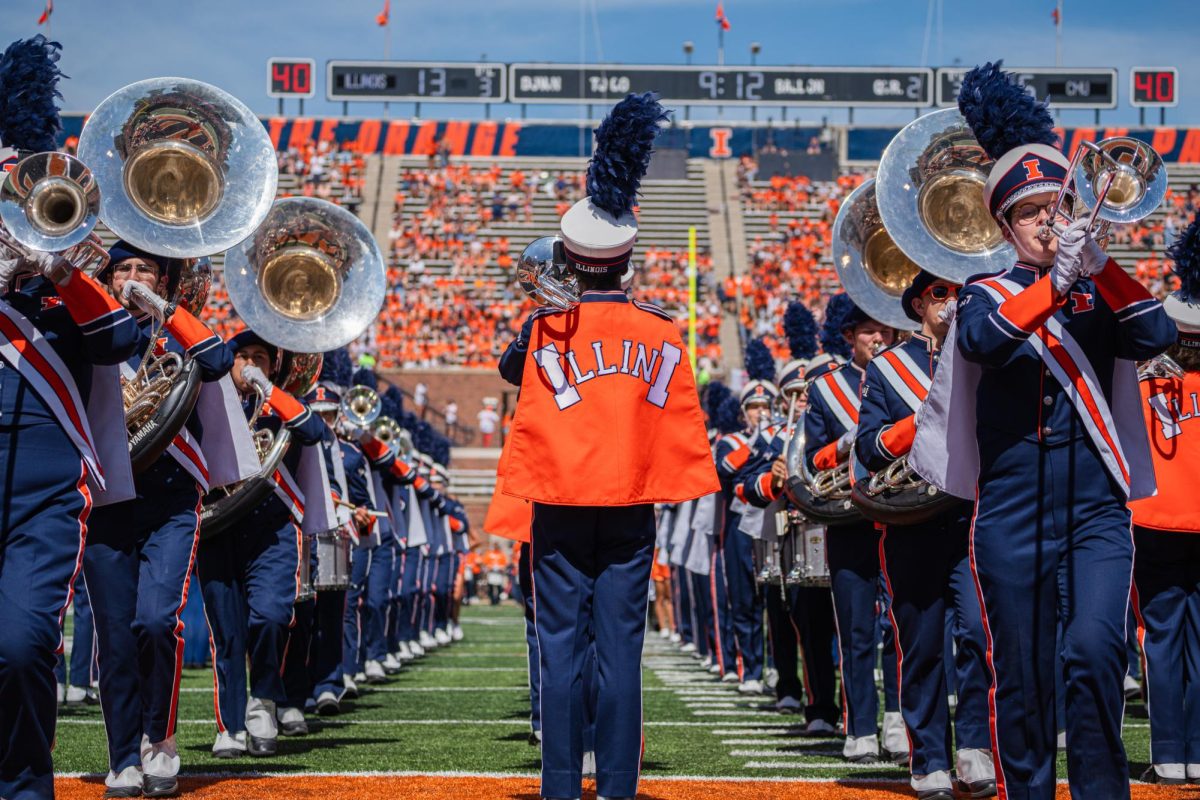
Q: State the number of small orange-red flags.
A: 4